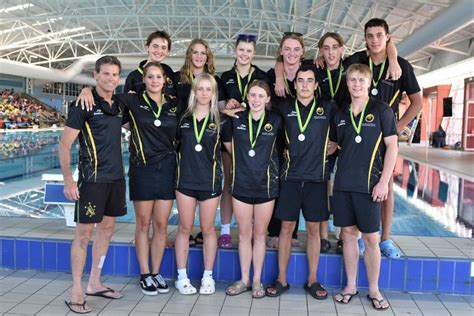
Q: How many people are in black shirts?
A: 12